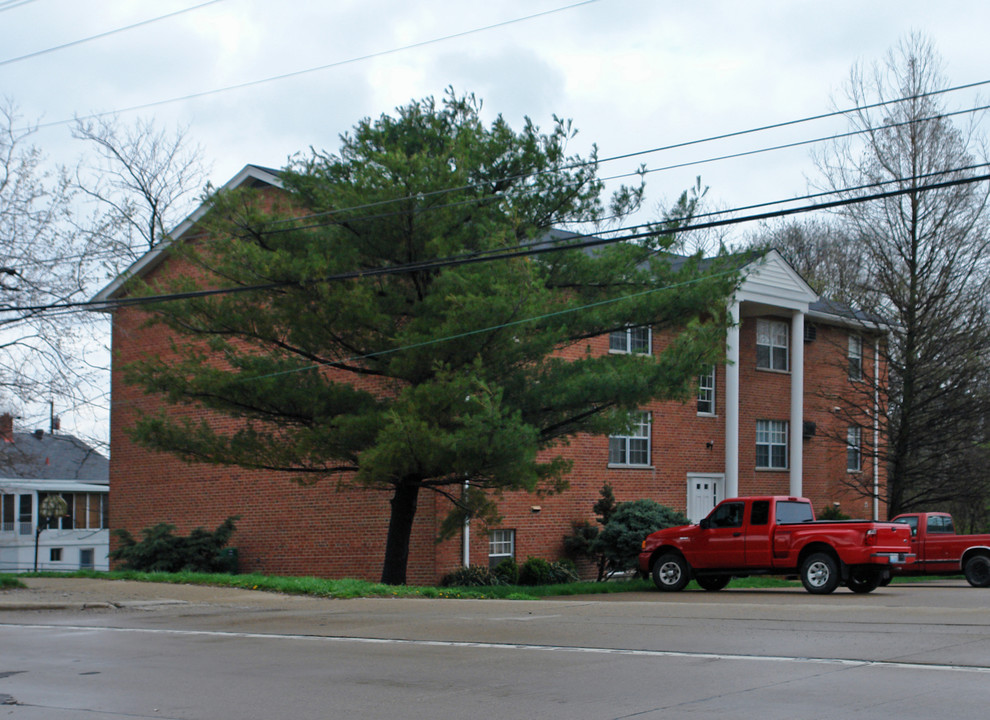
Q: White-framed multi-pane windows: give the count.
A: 8